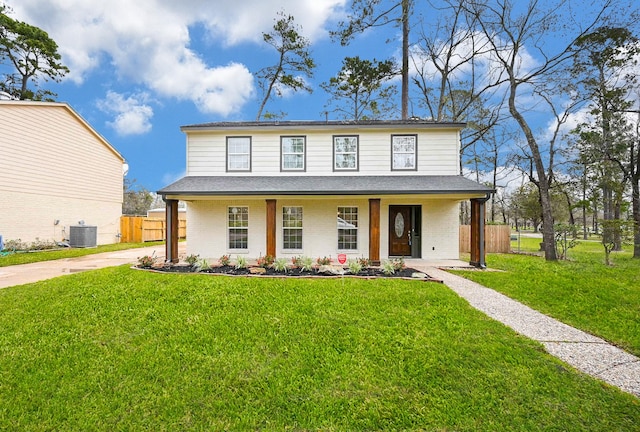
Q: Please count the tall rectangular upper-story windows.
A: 4